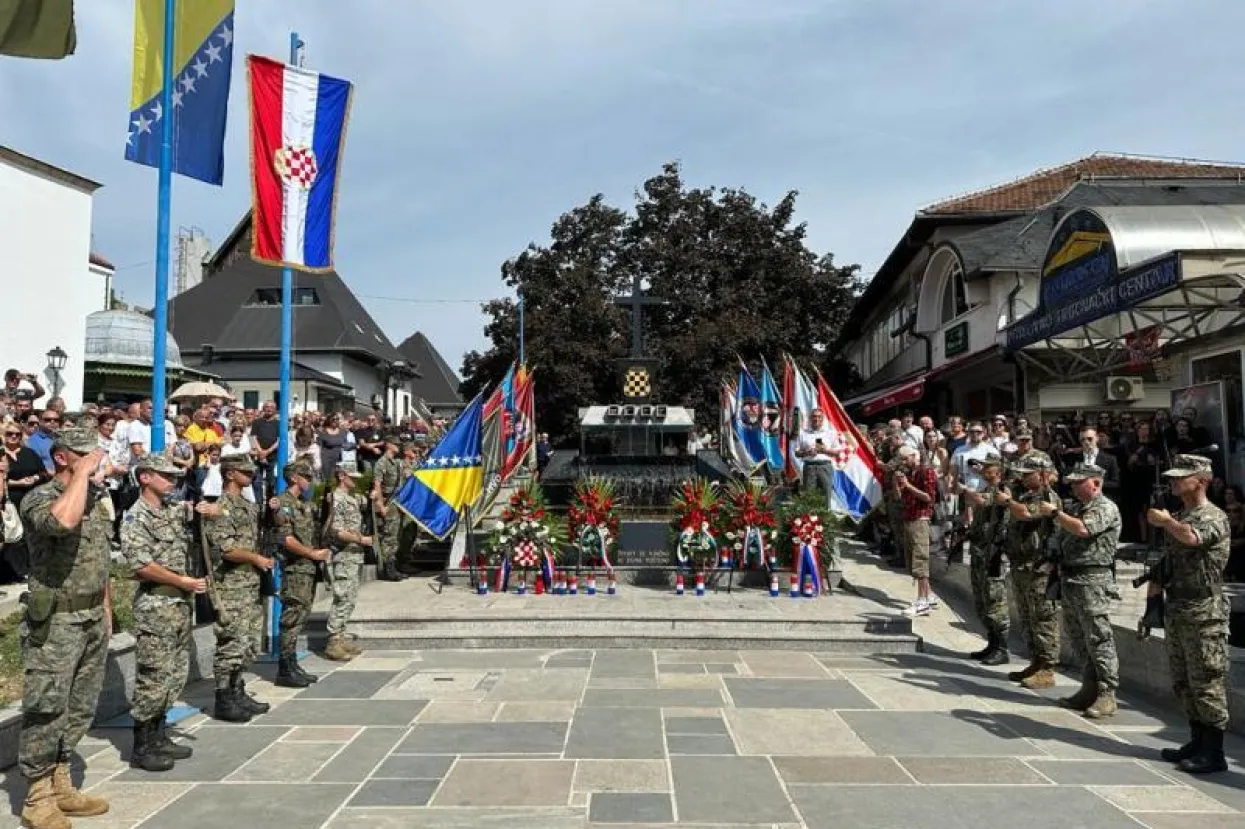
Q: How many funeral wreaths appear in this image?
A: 5